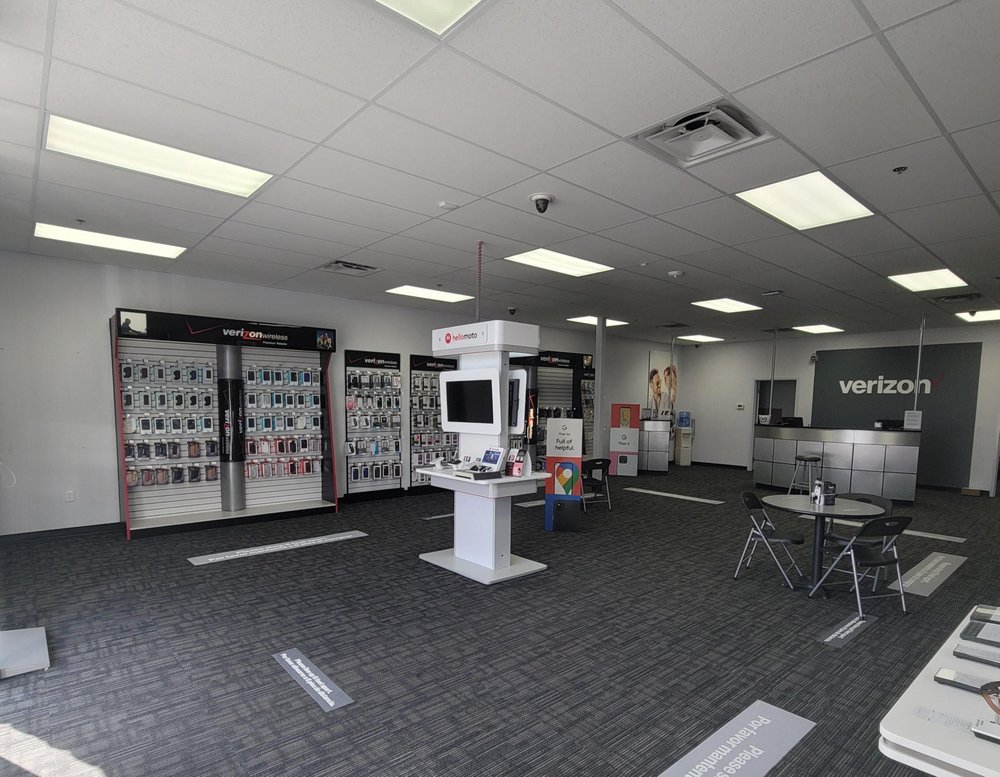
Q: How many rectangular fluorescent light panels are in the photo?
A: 12